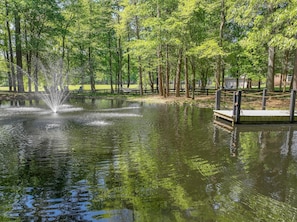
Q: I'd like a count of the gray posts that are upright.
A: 5